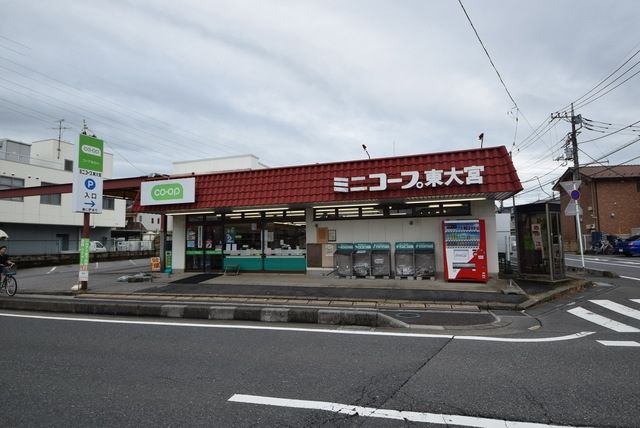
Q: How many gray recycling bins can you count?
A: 5